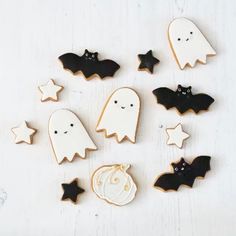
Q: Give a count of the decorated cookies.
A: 12